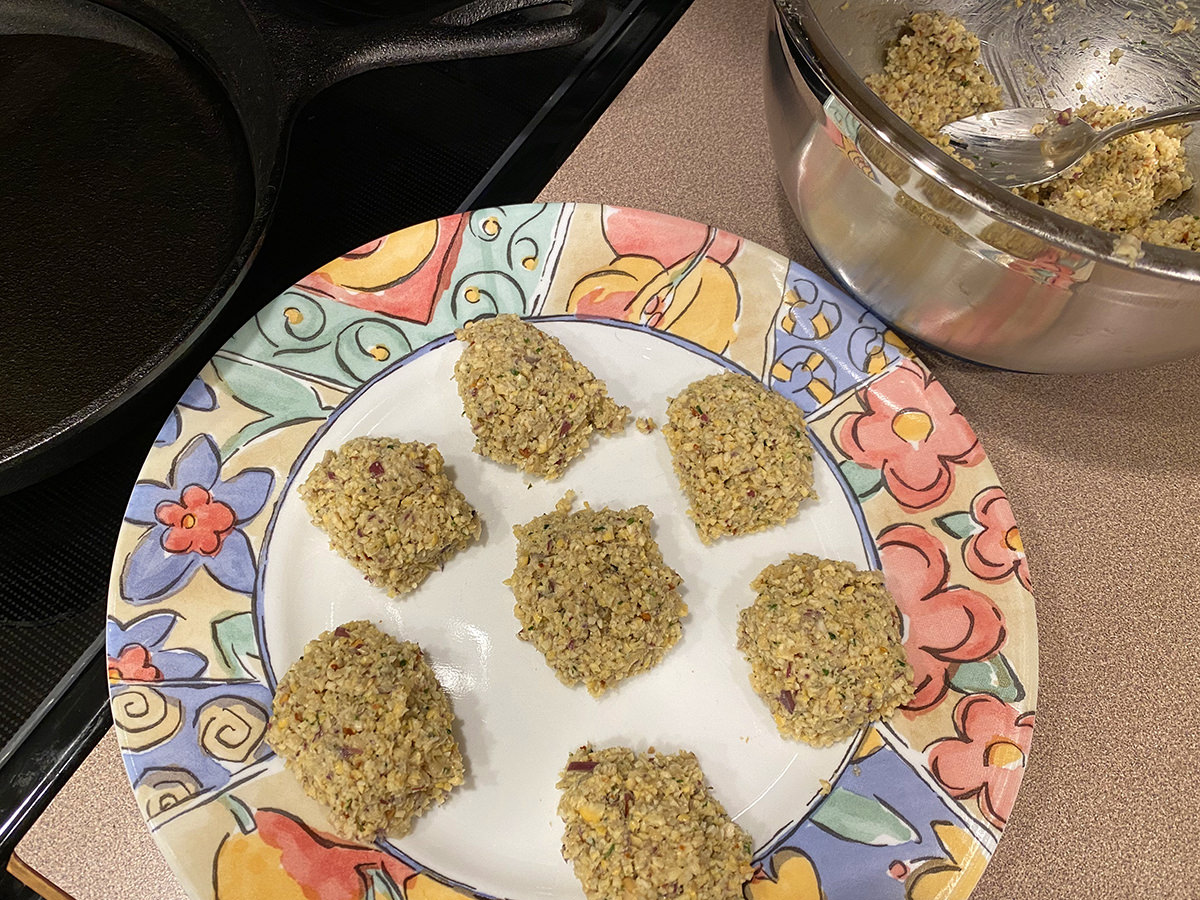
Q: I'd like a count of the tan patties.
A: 7